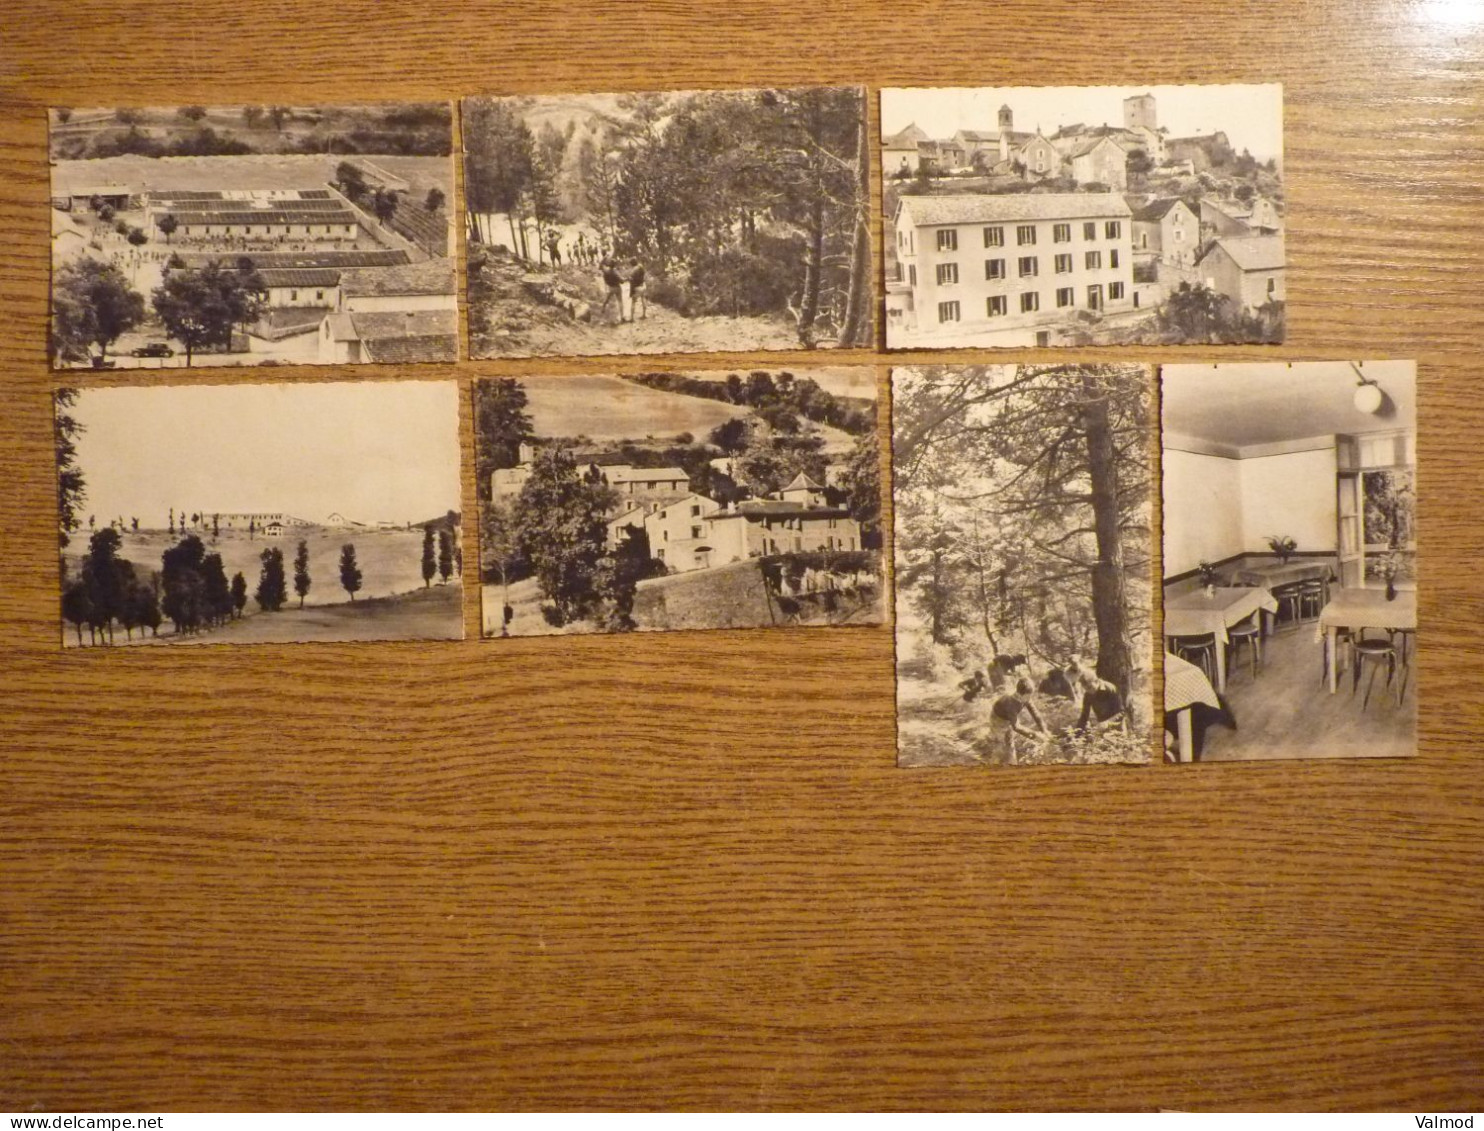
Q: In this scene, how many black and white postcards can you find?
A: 7